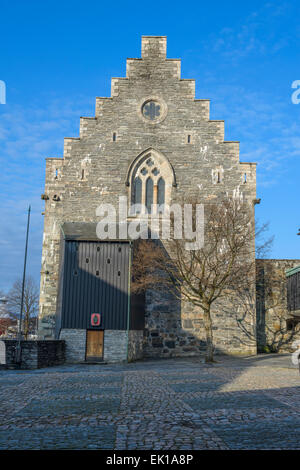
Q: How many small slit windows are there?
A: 6